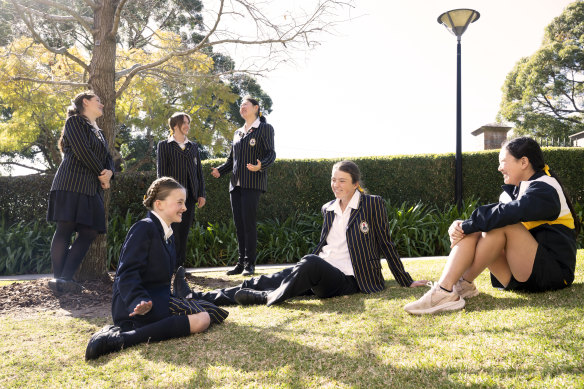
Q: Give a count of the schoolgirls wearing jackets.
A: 6